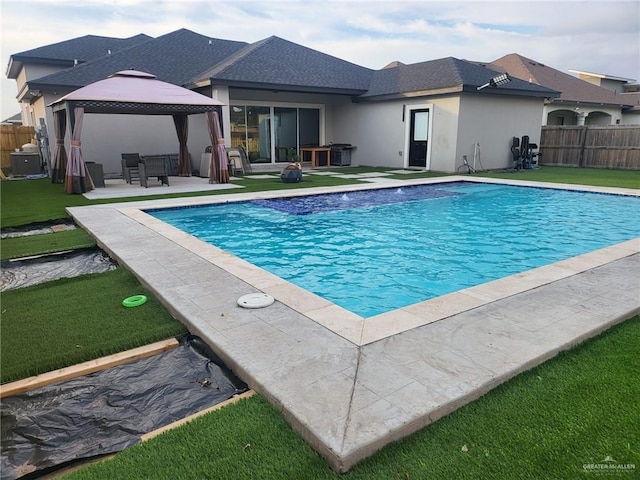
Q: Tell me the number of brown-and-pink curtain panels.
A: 4